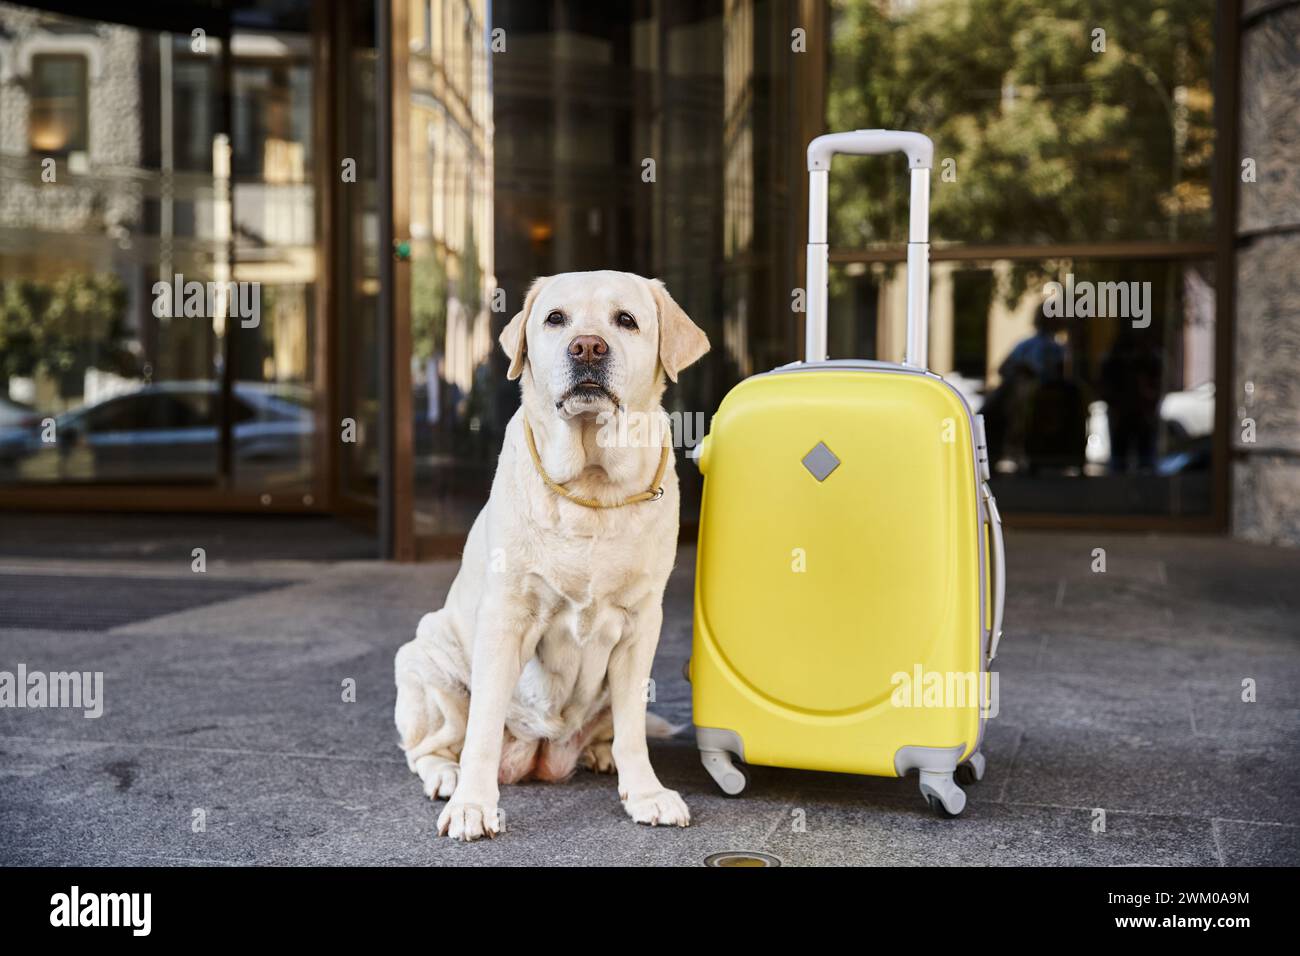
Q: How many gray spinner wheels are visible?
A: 3